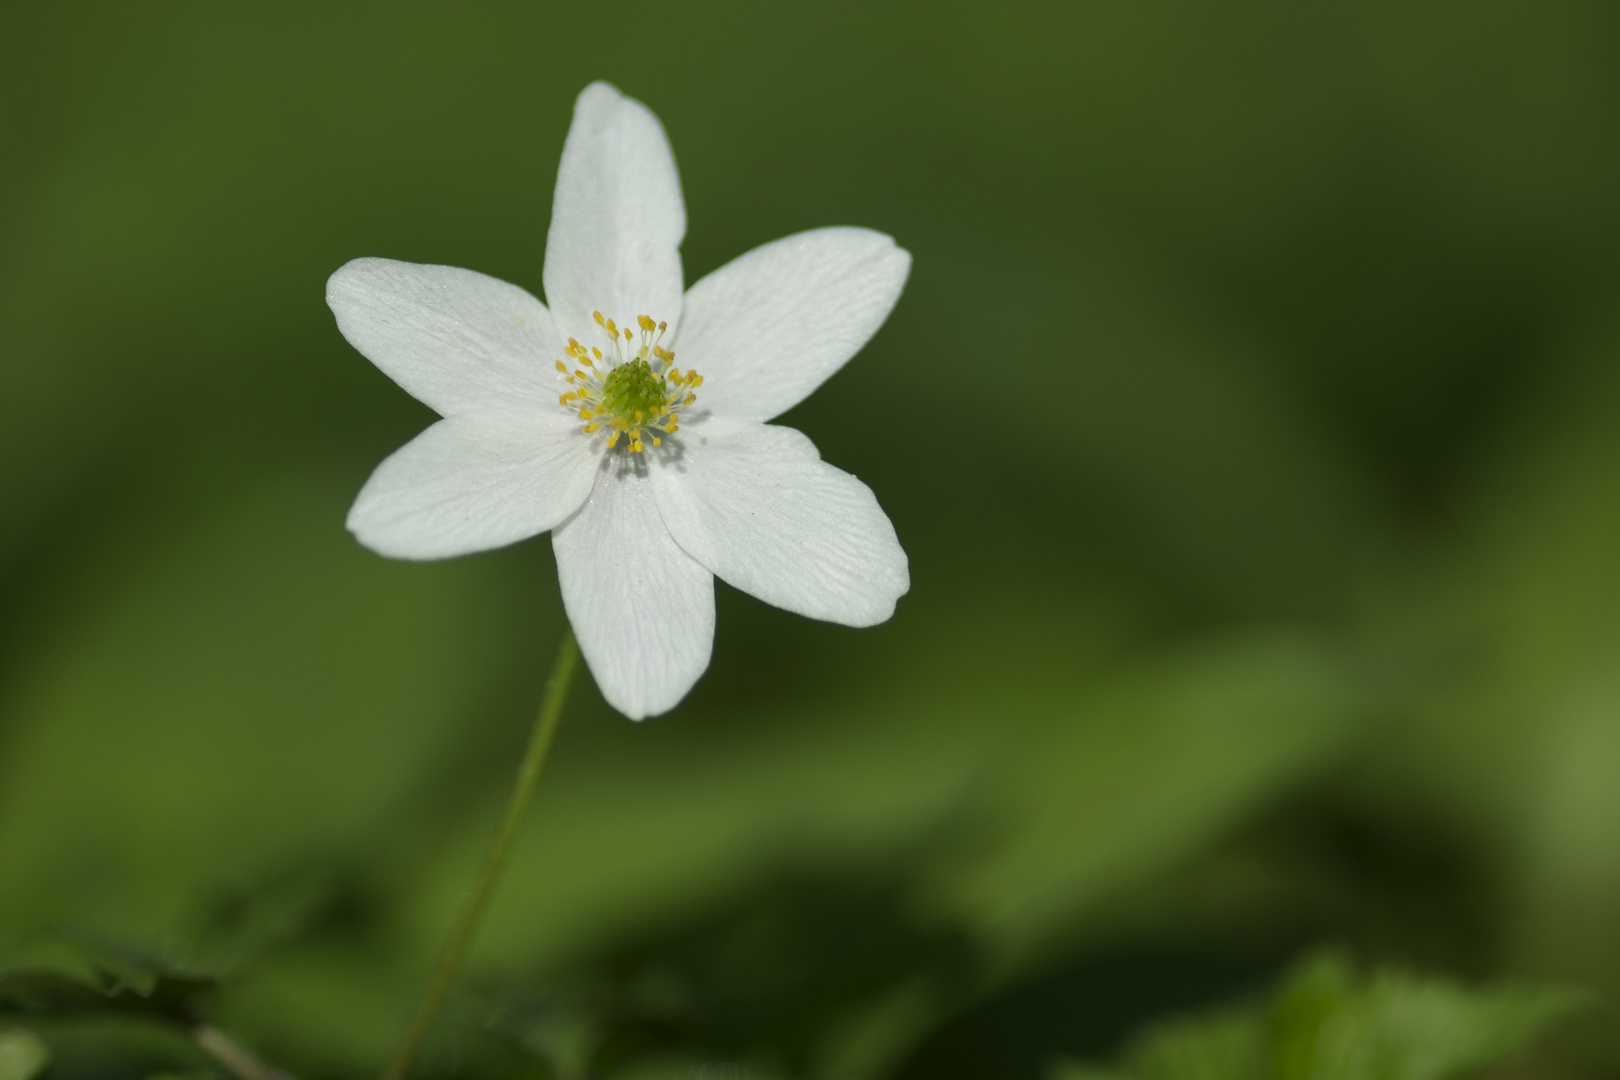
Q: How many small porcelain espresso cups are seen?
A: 0